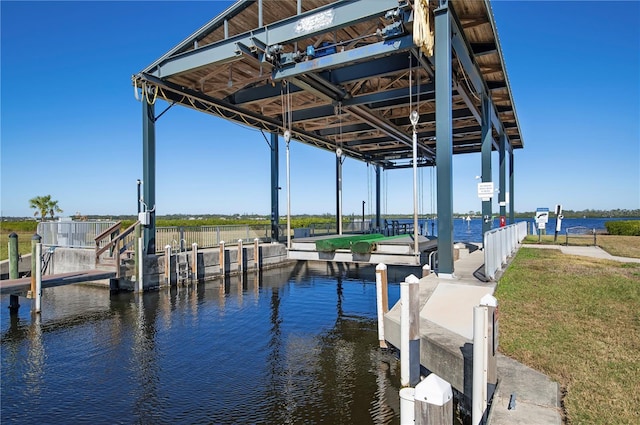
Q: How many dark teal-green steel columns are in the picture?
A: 8